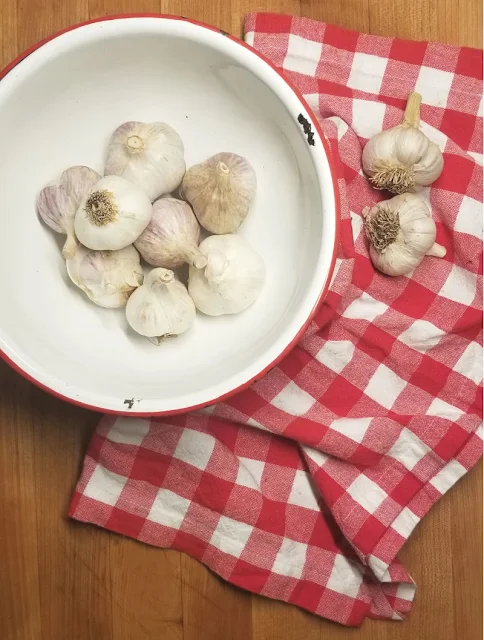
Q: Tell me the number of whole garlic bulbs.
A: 10